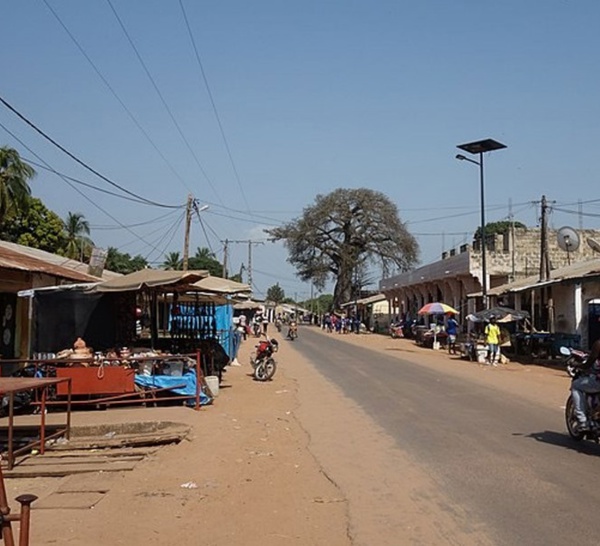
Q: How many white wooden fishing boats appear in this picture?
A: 0